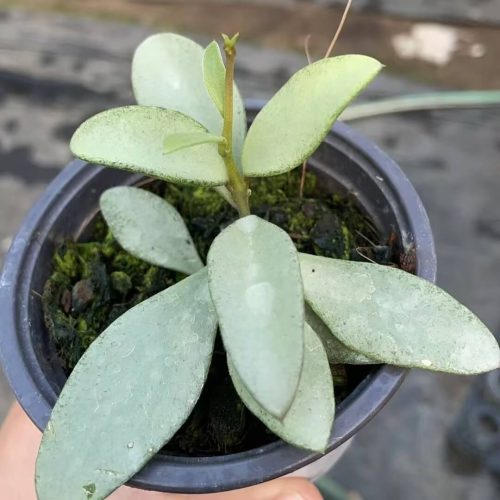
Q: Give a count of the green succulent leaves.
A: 11